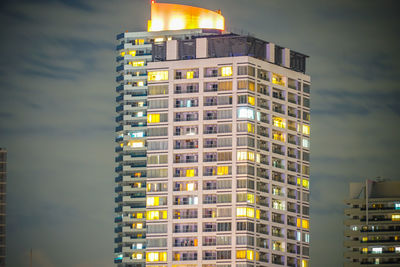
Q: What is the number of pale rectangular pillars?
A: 4